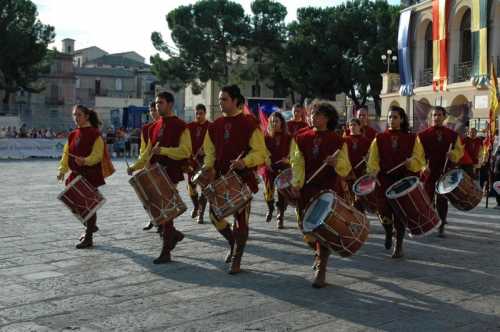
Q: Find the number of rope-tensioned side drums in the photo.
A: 9